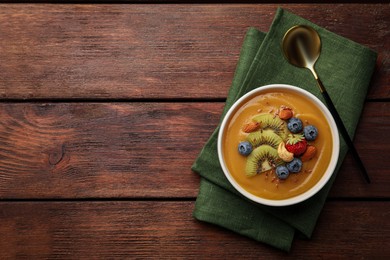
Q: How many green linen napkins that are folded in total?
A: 1